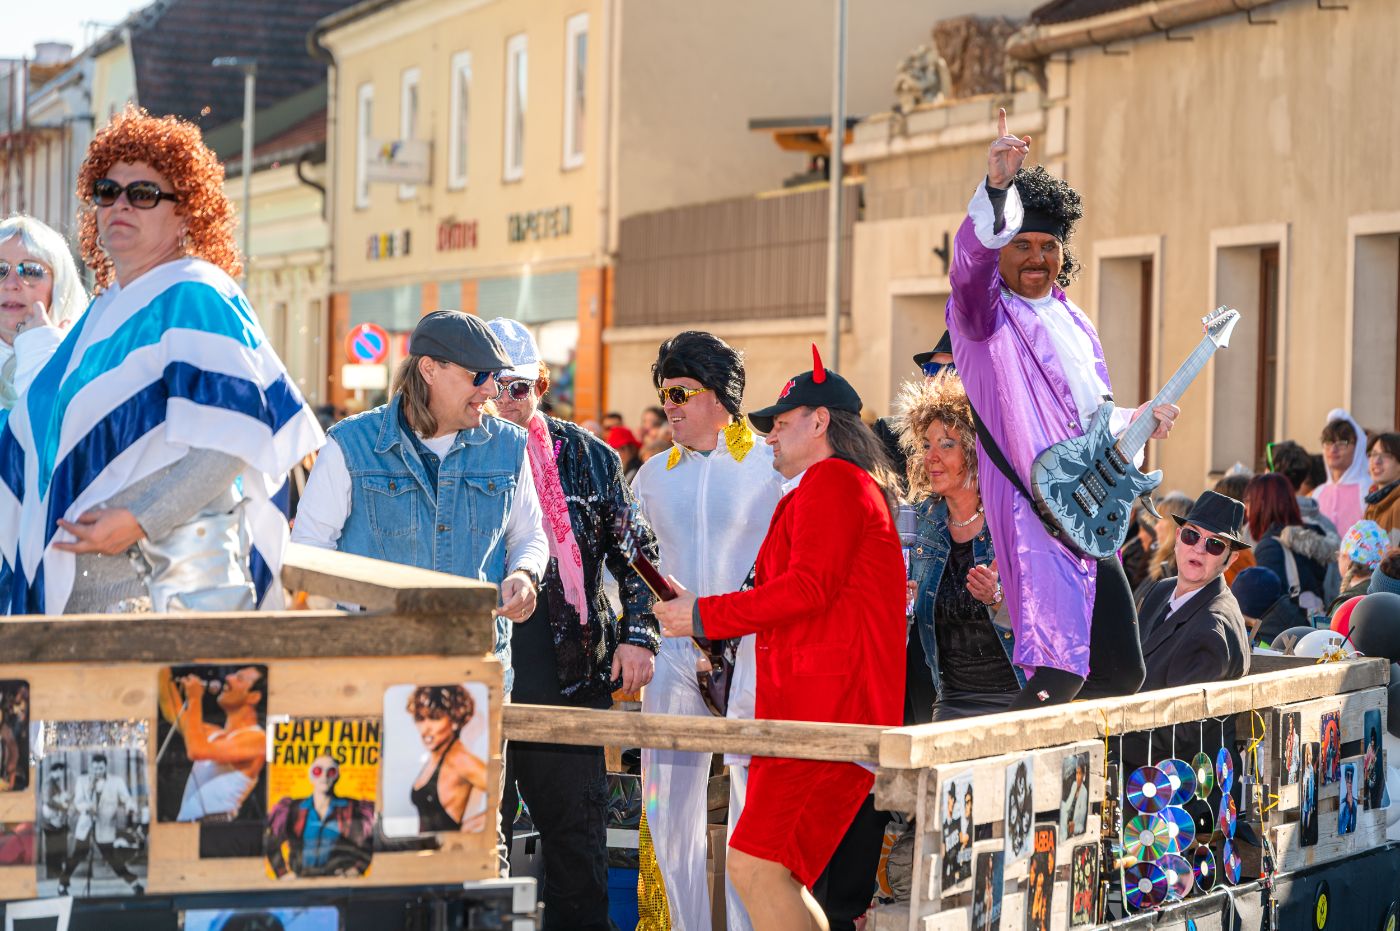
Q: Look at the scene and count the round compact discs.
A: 12